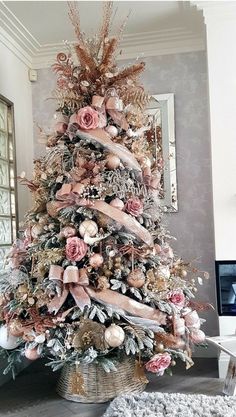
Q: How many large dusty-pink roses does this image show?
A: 5